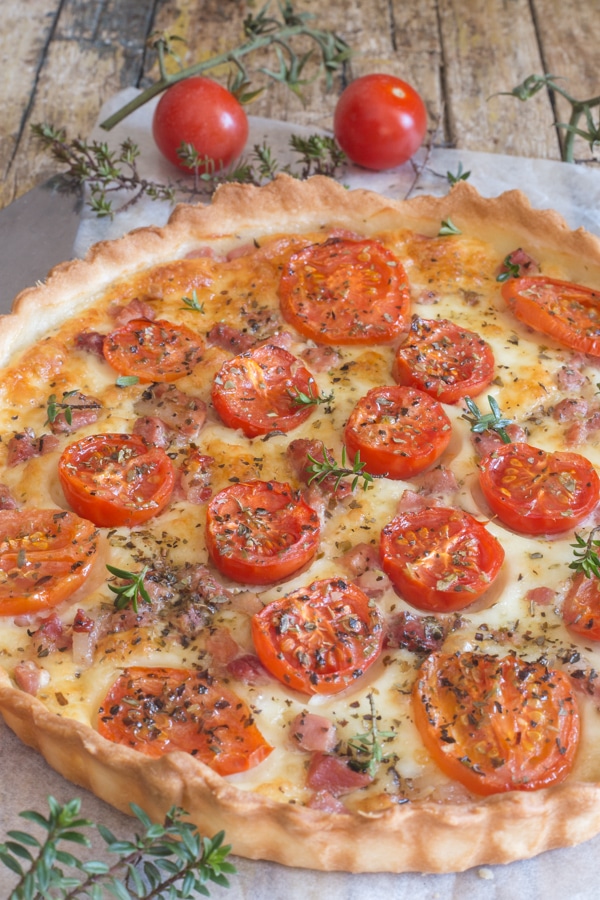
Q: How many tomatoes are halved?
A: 15